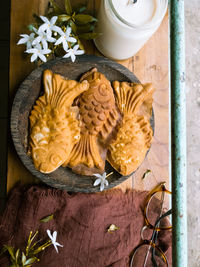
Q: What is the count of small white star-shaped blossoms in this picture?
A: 8